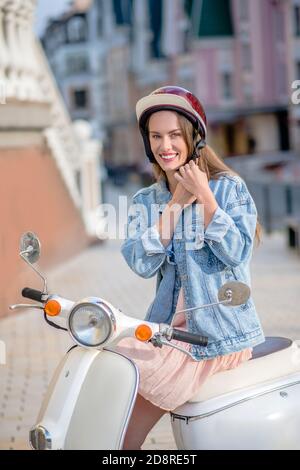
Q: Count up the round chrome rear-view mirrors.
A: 2